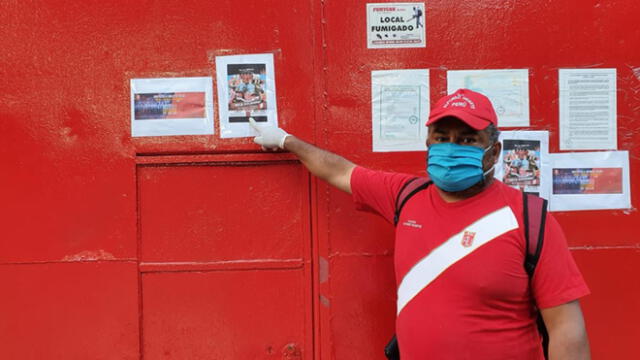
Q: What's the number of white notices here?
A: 8